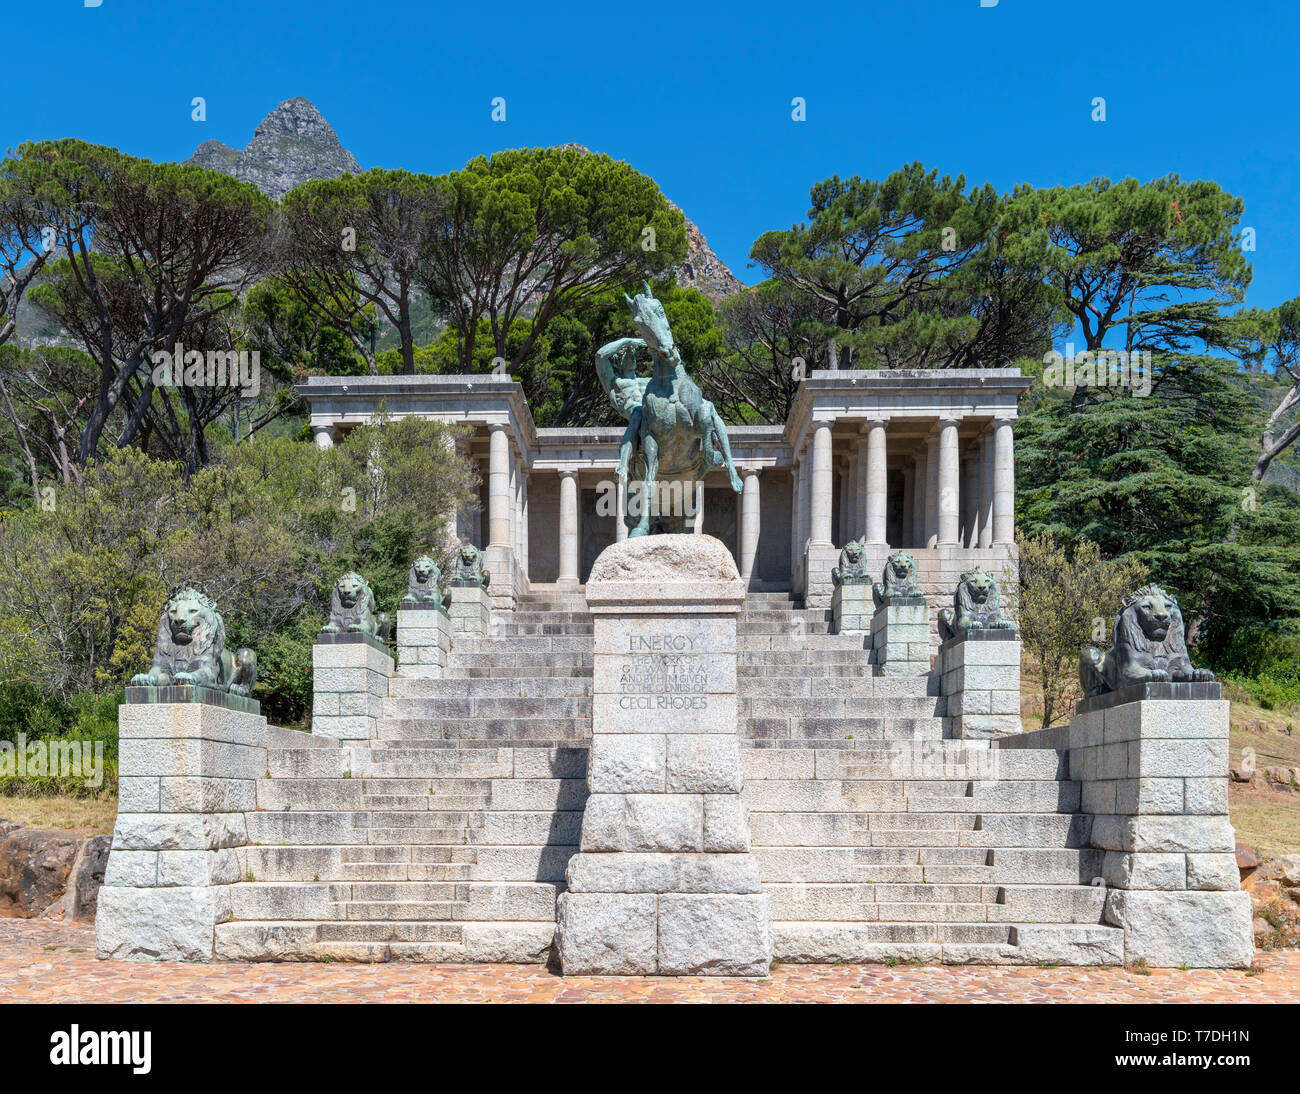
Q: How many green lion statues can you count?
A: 8